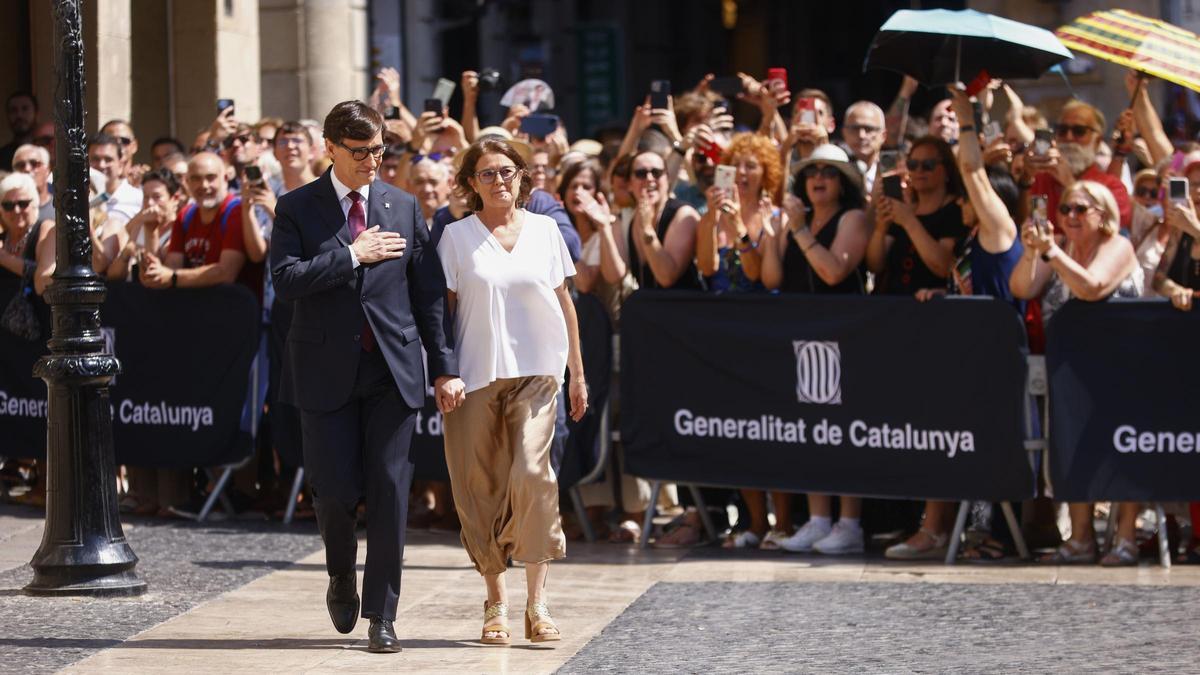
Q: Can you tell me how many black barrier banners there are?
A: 4